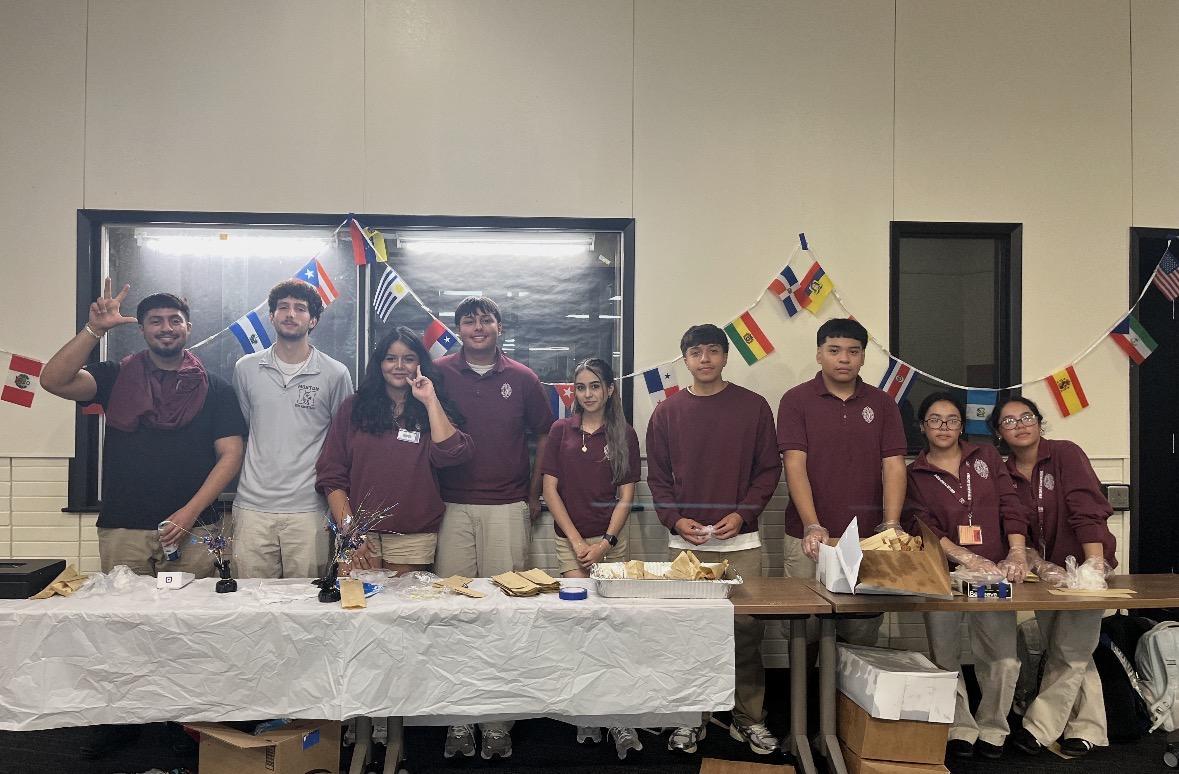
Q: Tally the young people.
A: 9